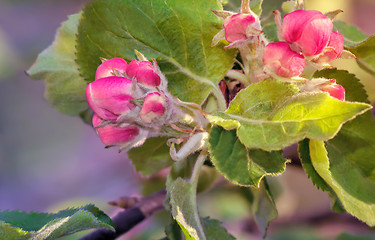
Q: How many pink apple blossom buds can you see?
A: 10